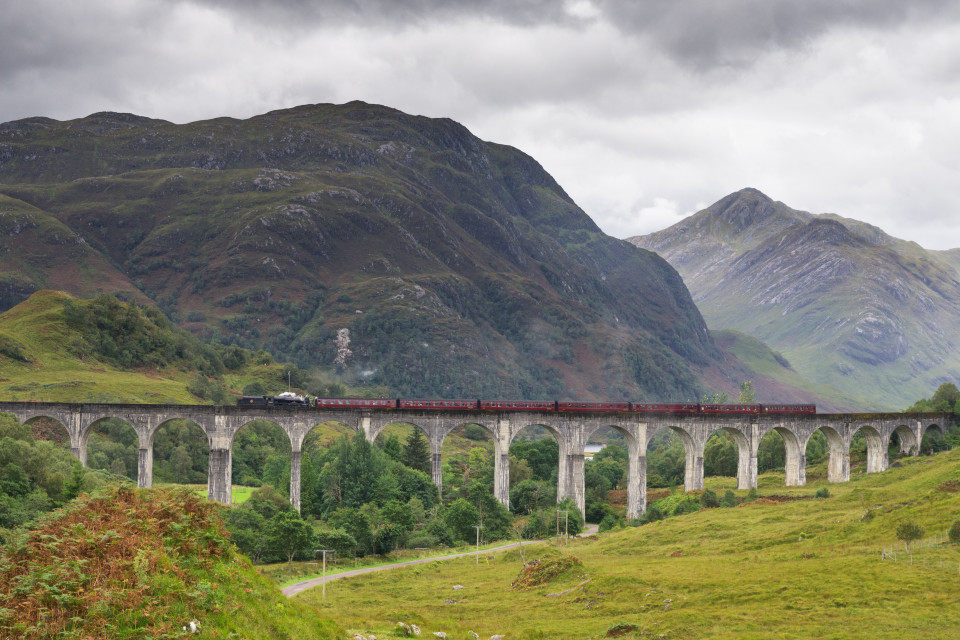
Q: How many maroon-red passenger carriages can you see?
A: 7